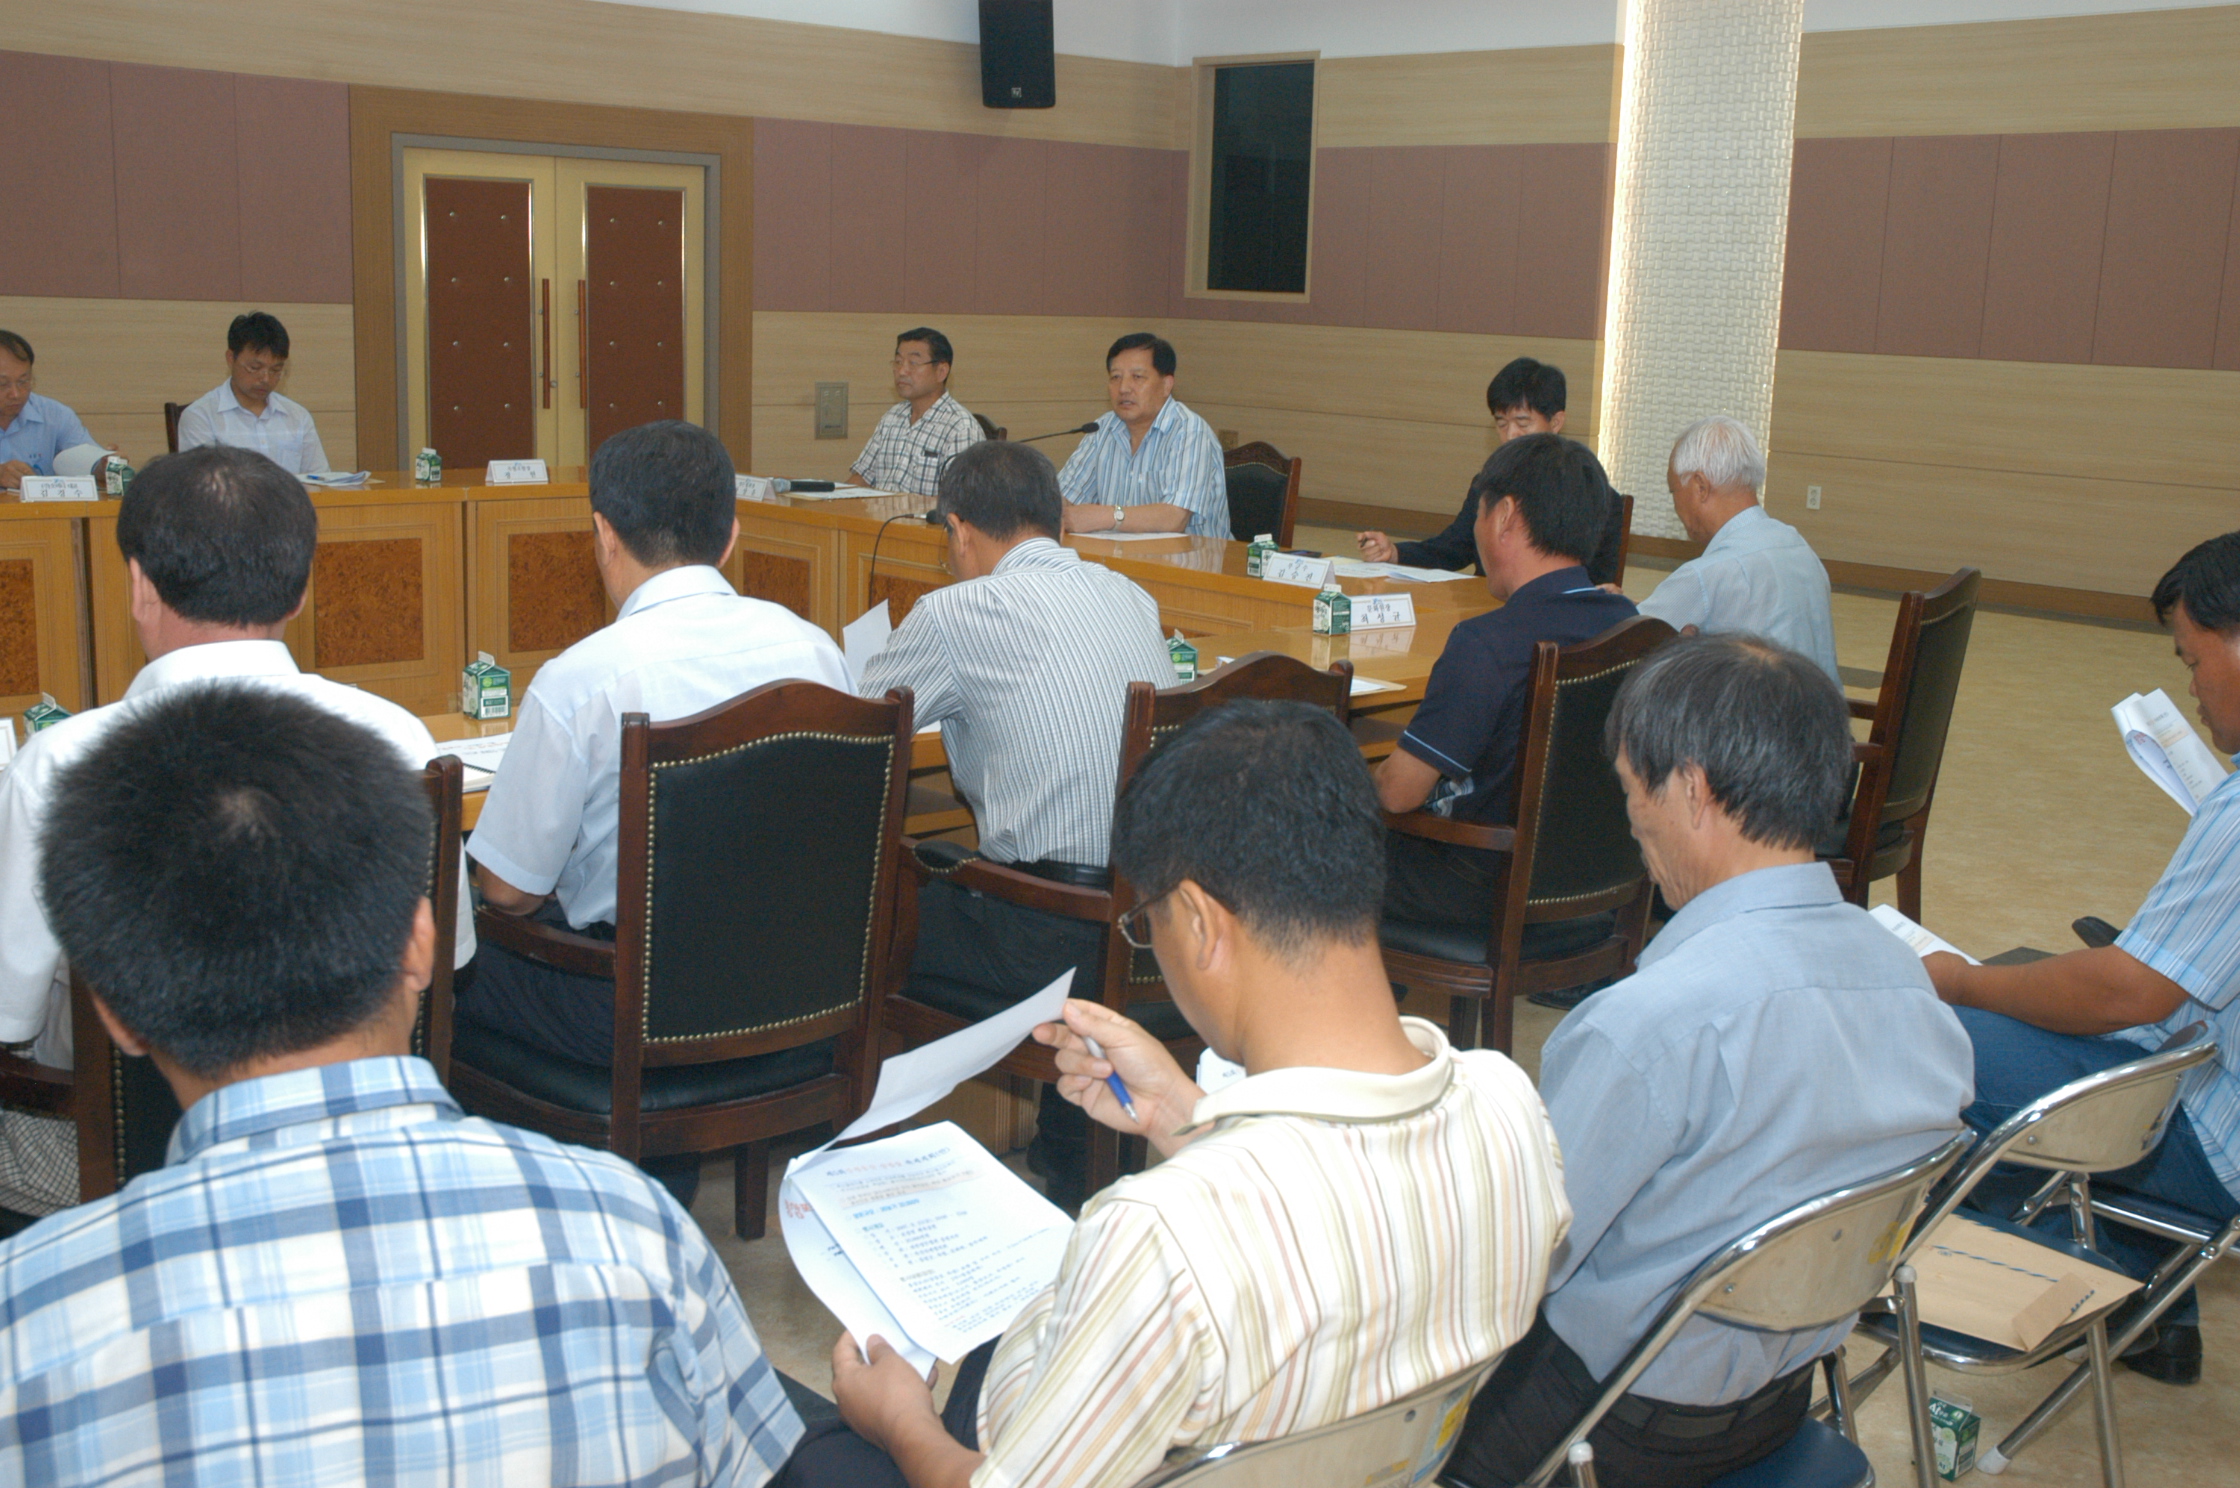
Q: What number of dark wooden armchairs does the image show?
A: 9